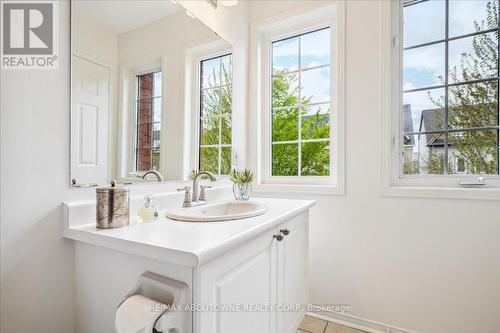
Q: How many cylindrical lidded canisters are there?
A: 1